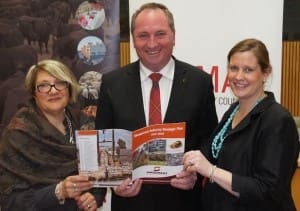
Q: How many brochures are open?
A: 1